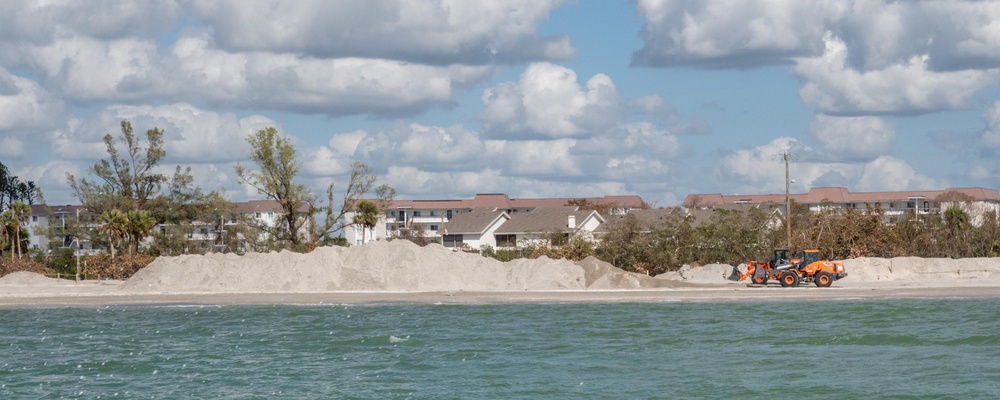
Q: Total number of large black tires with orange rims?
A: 3